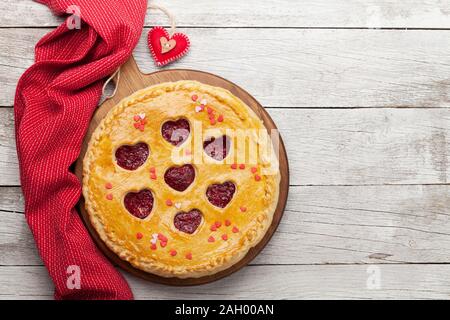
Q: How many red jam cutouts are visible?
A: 7